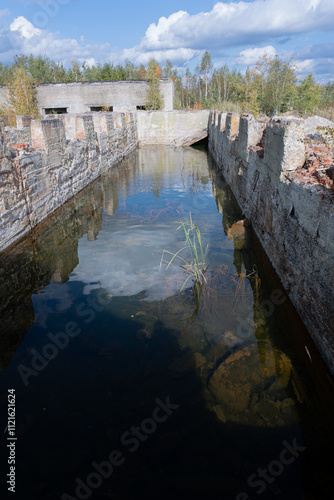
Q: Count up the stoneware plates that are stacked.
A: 0